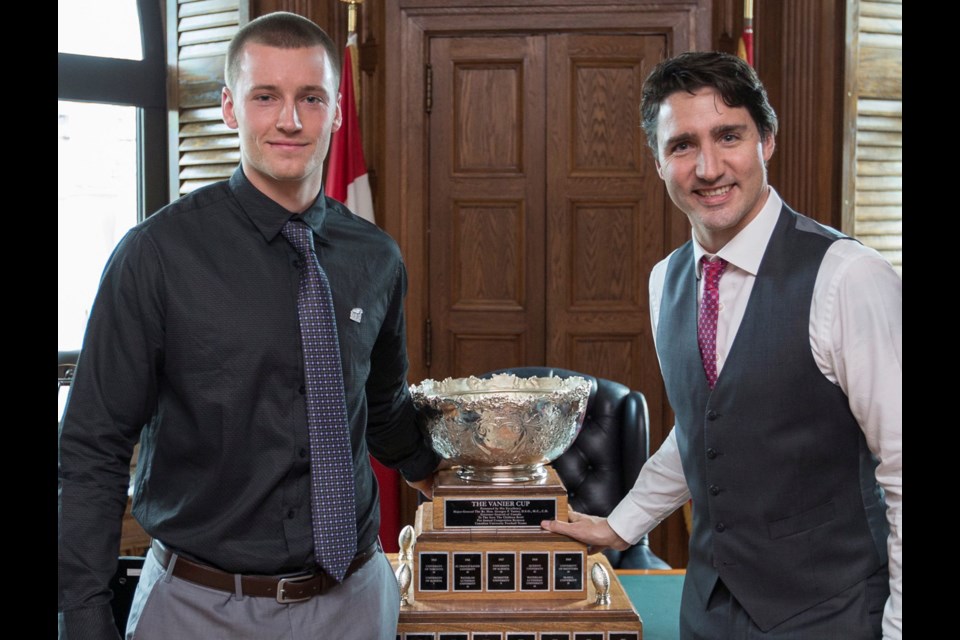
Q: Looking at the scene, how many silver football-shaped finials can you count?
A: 3